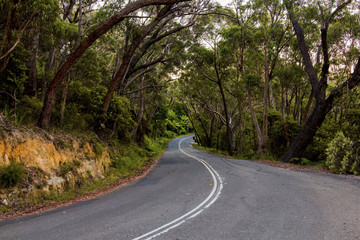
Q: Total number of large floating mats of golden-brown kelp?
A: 0